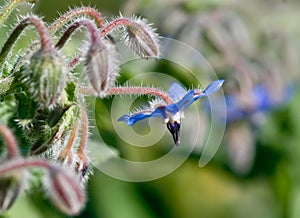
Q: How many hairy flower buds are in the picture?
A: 5